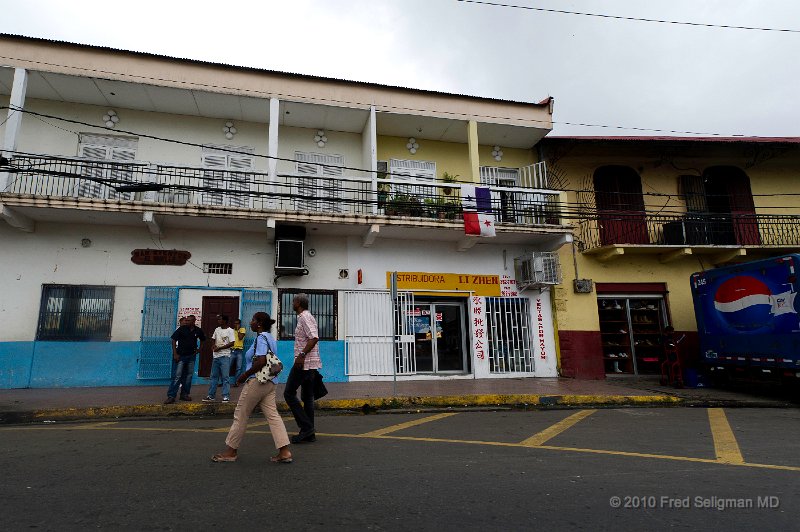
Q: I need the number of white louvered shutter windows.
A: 4